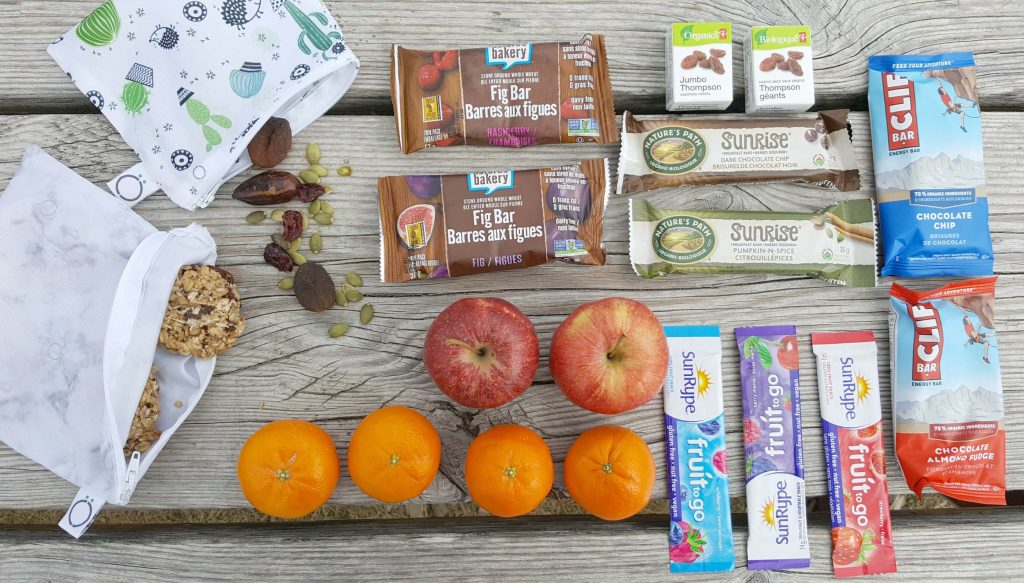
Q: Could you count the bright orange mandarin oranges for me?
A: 4